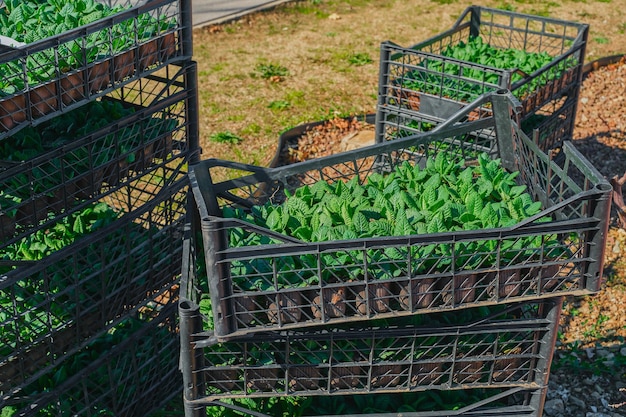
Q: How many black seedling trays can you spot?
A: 9